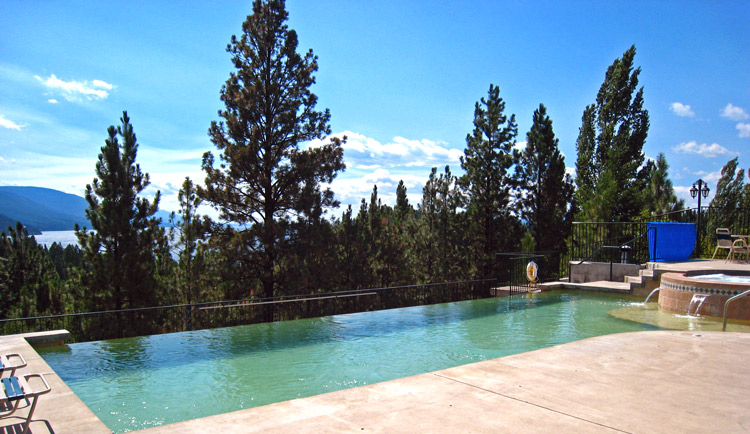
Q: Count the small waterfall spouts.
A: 2